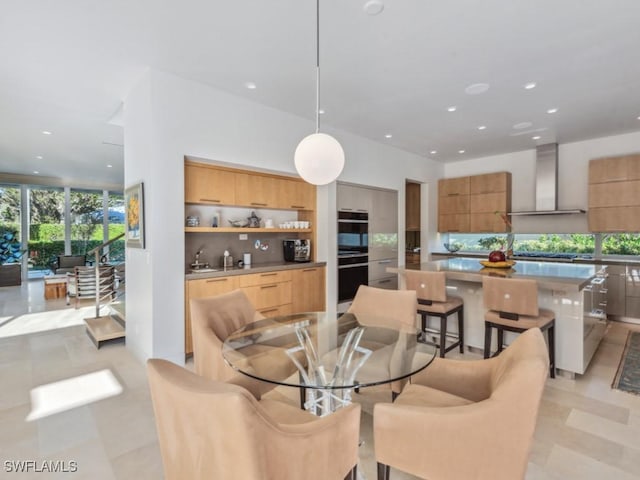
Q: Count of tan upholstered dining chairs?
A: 4